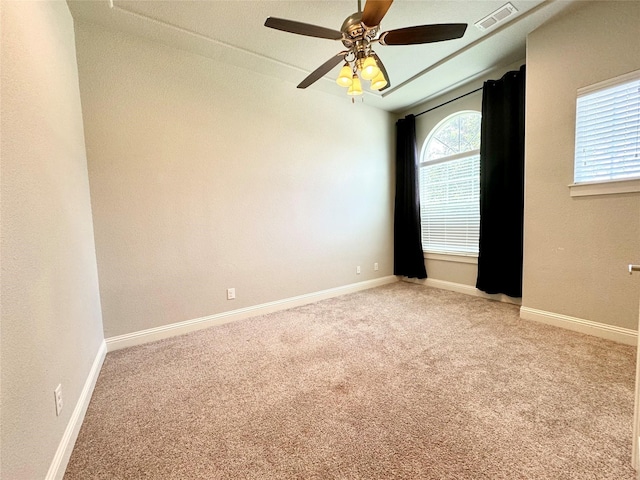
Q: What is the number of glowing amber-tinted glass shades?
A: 4